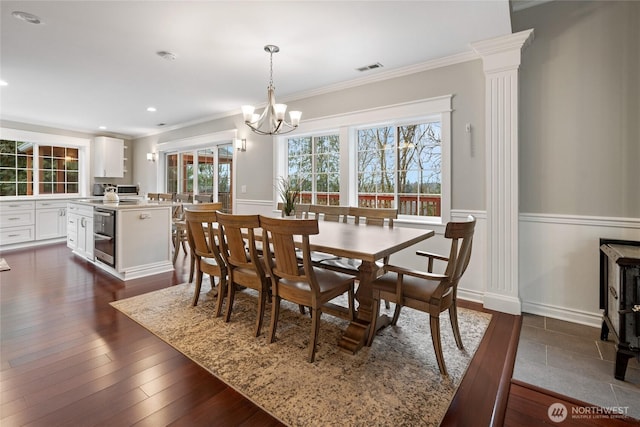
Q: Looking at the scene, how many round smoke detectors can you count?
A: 1